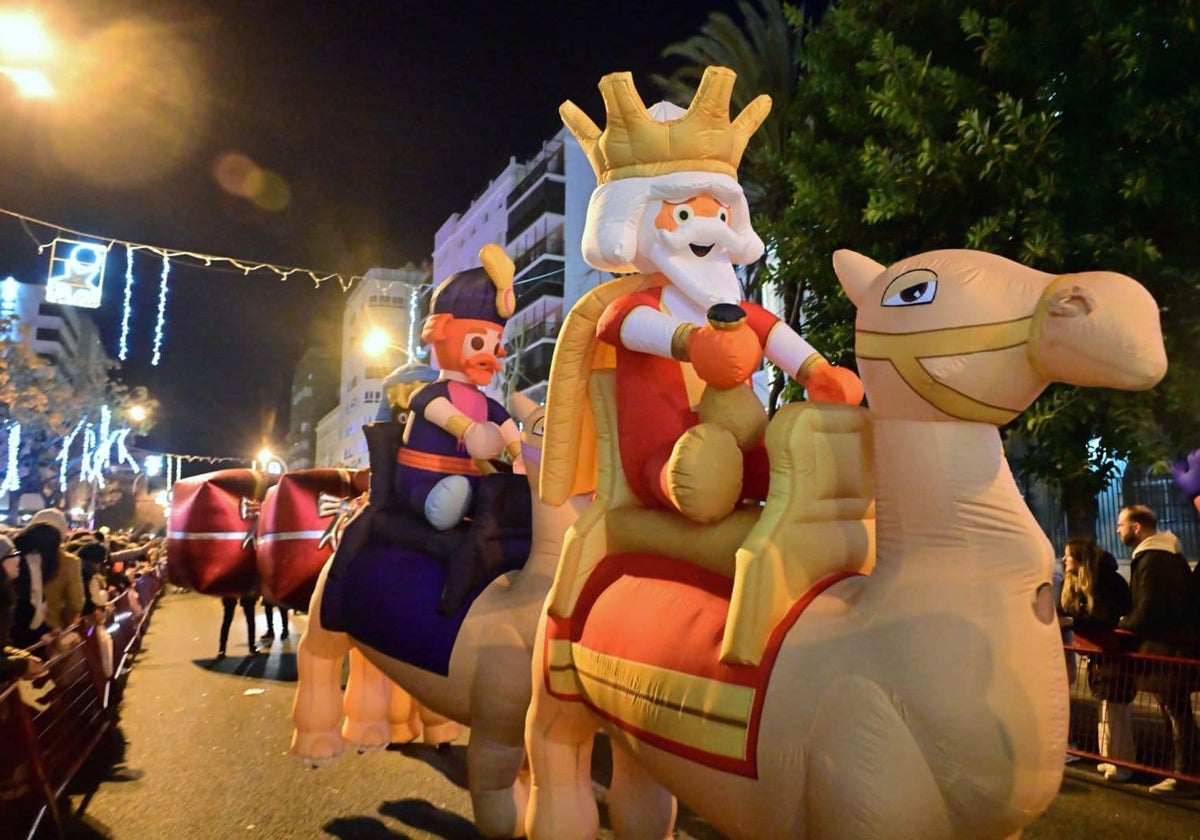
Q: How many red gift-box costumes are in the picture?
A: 2